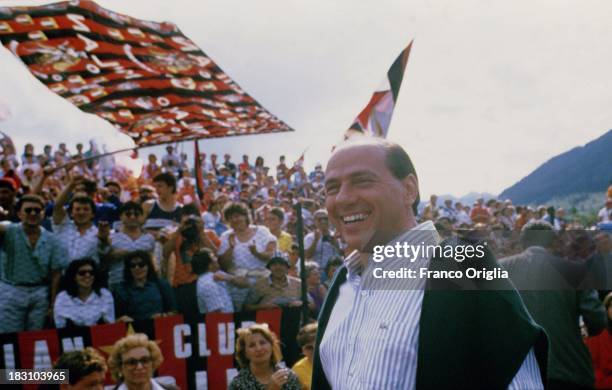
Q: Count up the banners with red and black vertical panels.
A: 1